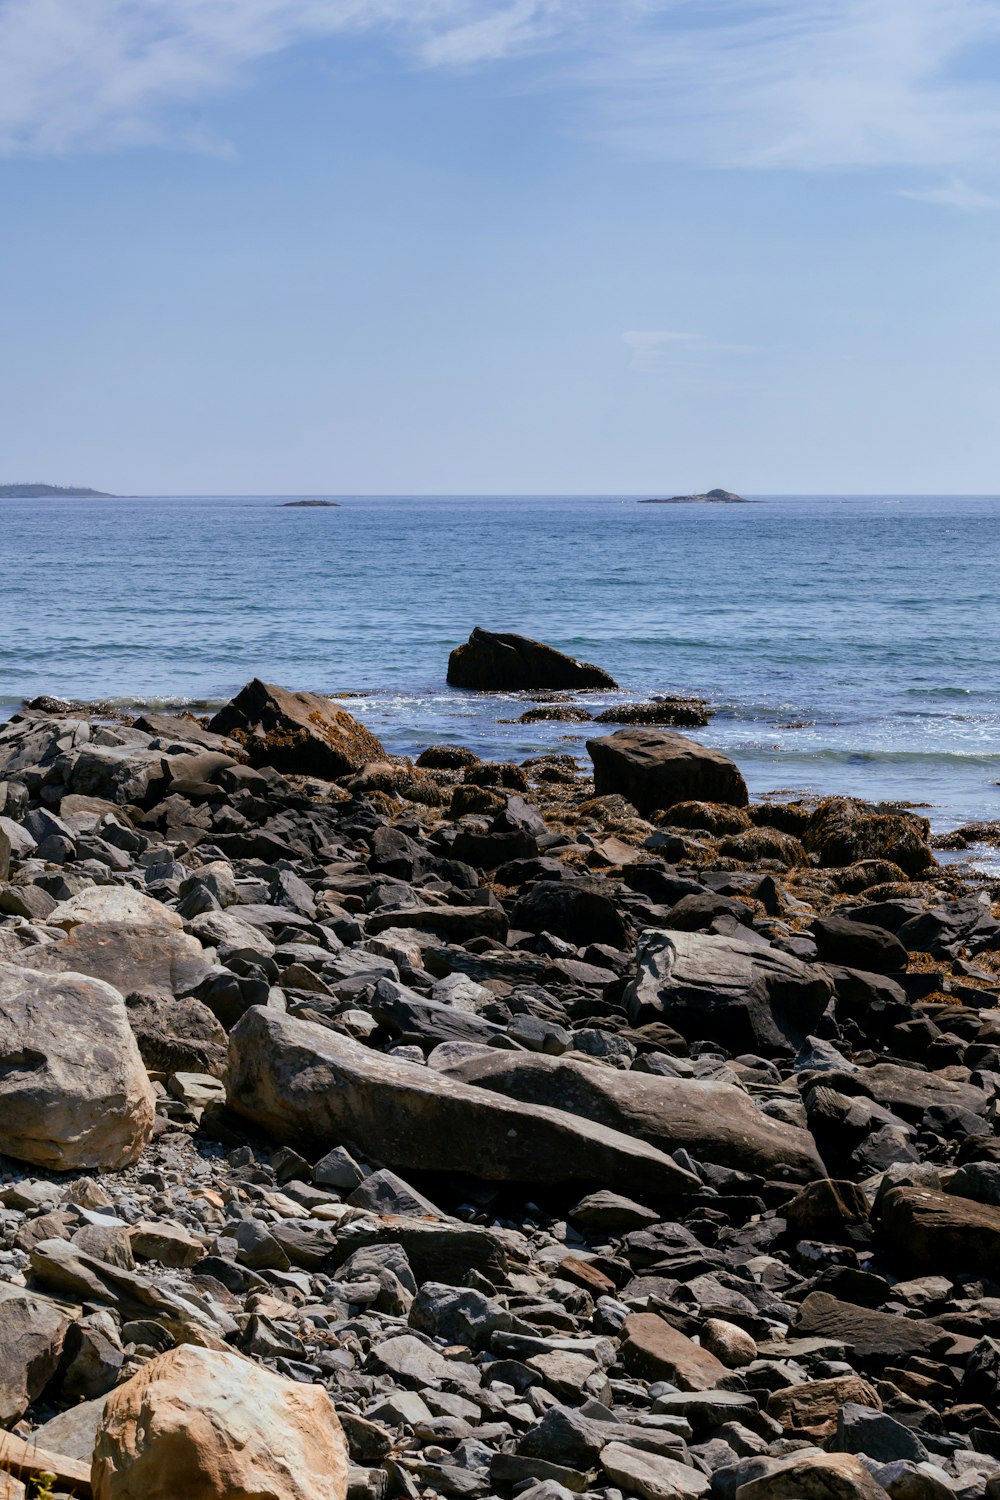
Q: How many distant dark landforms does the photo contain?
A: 3